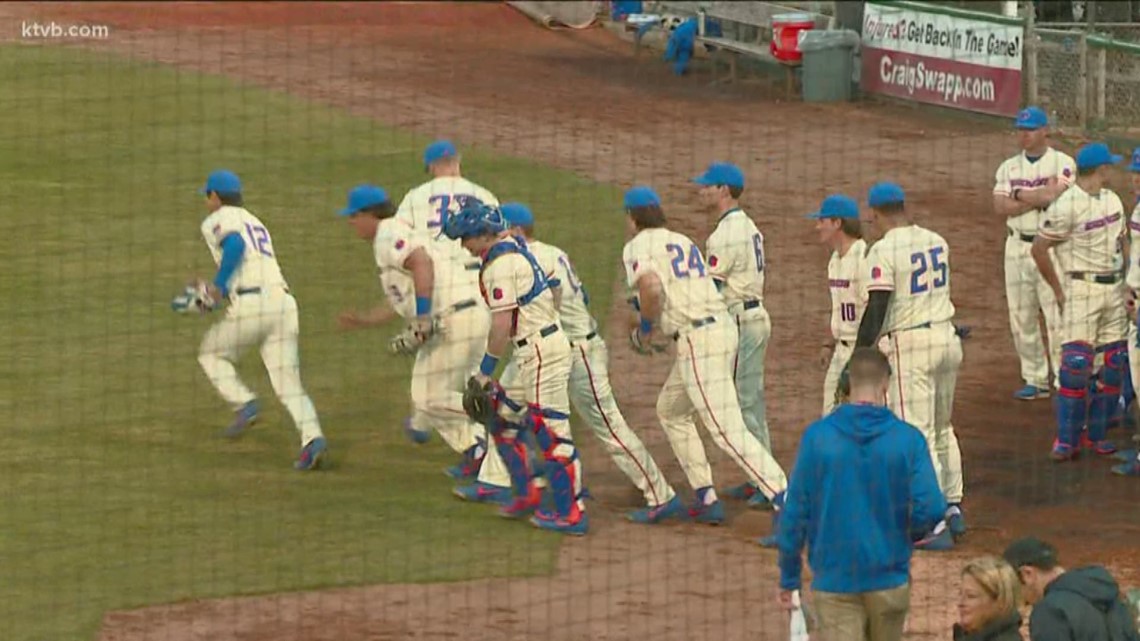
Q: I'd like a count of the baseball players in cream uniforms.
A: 12